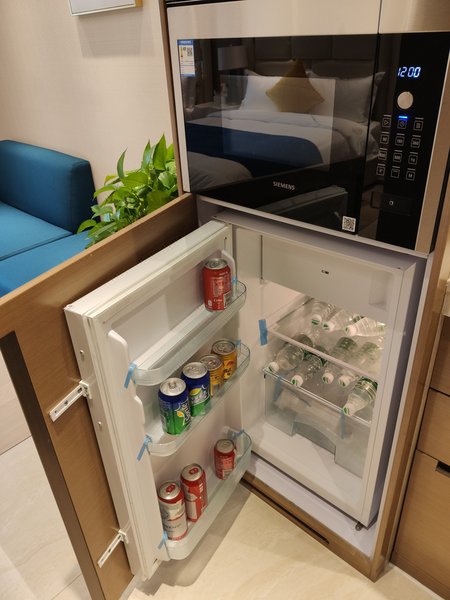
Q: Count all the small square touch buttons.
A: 12